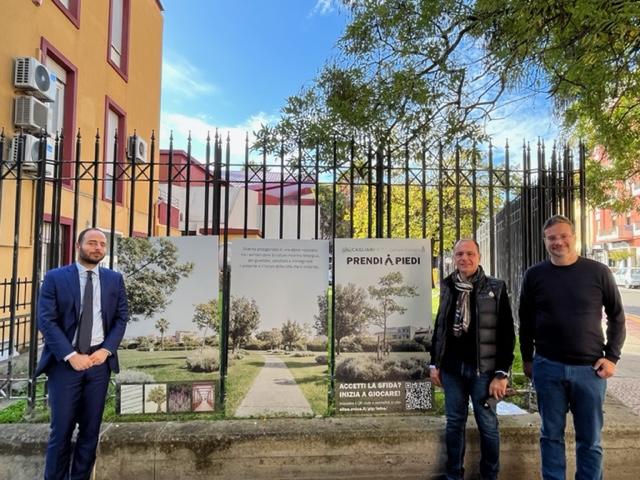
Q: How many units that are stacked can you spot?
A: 3